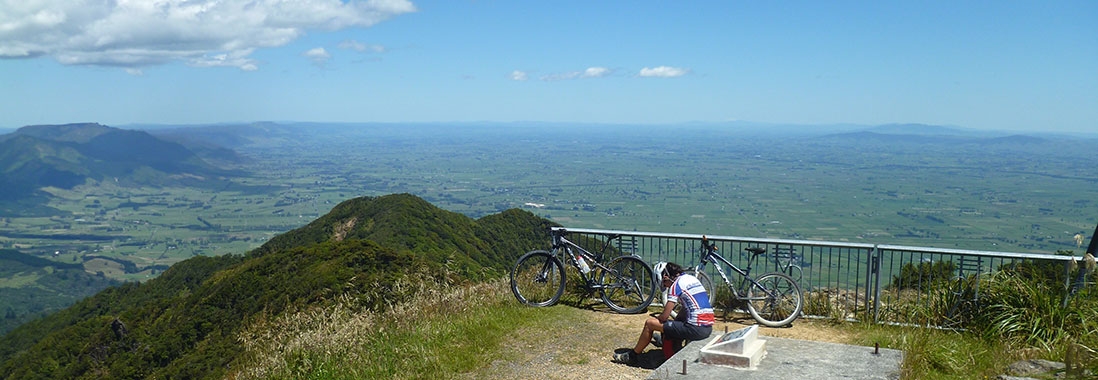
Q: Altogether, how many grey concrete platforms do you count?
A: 1